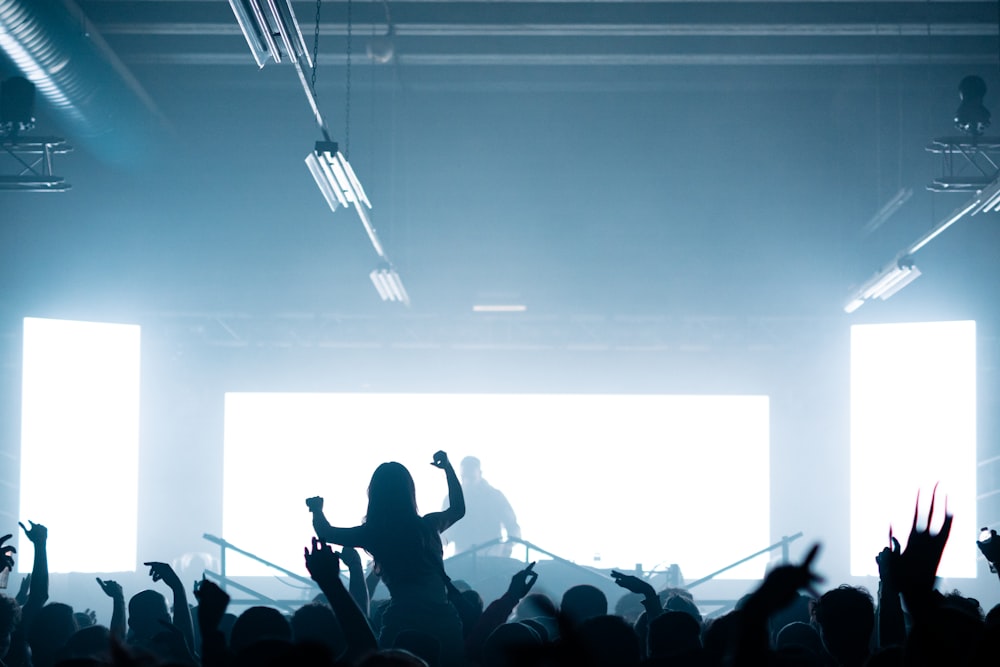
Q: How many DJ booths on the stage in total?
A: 1